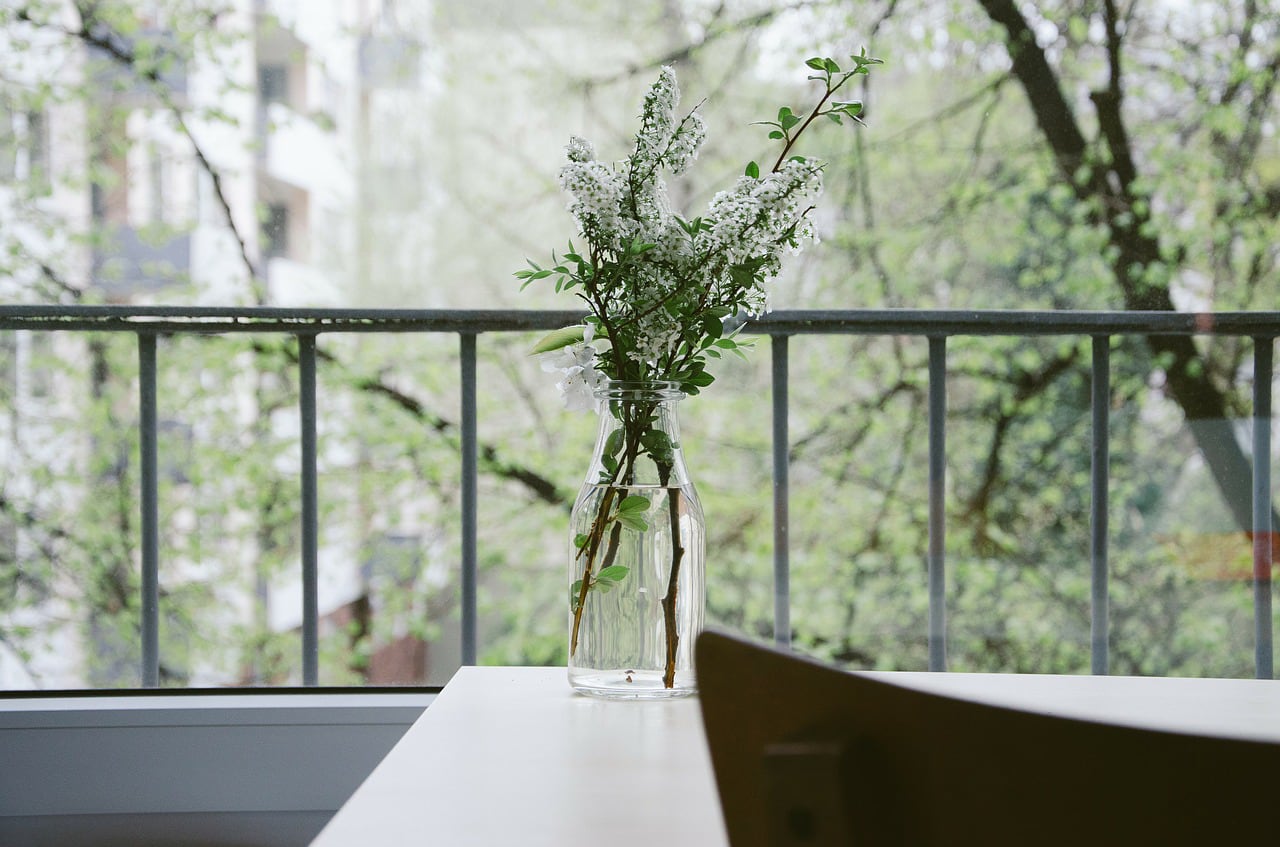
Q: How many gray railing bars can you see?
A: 7